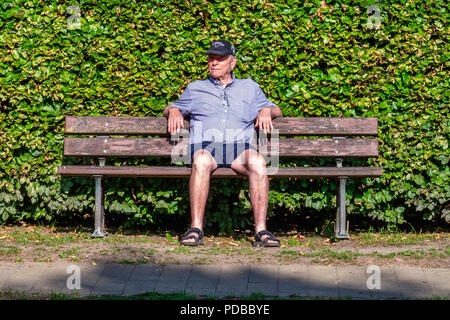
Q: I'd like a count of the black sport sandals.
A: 2